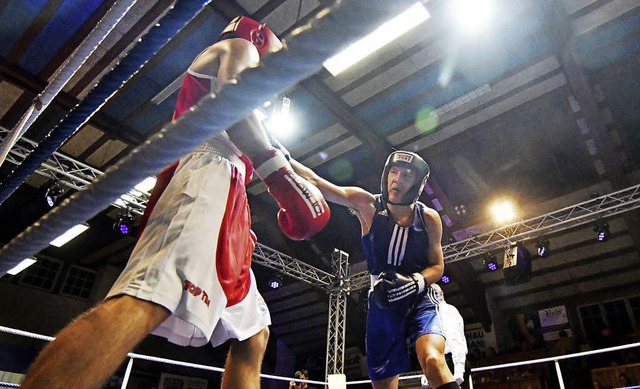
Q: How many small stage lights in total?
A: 7